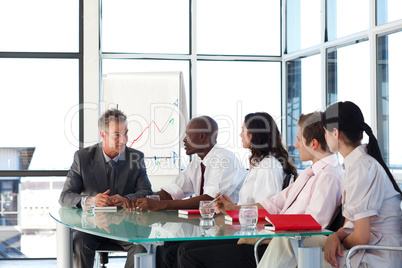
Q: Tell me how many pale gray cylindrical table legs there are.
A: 3